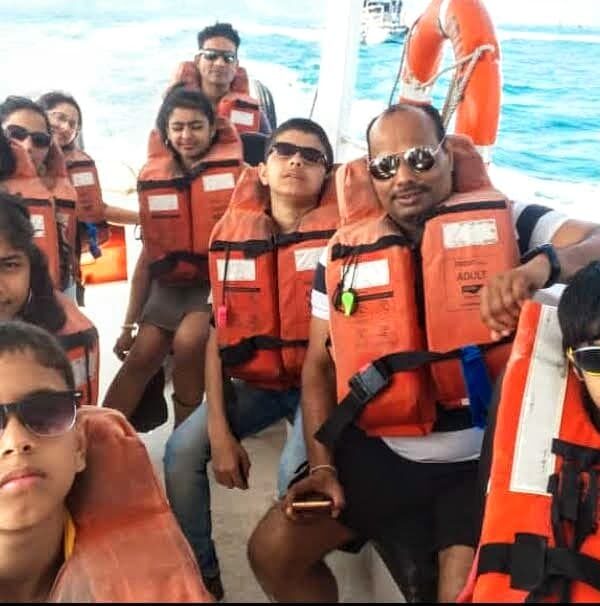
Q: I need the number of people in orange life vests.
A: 9